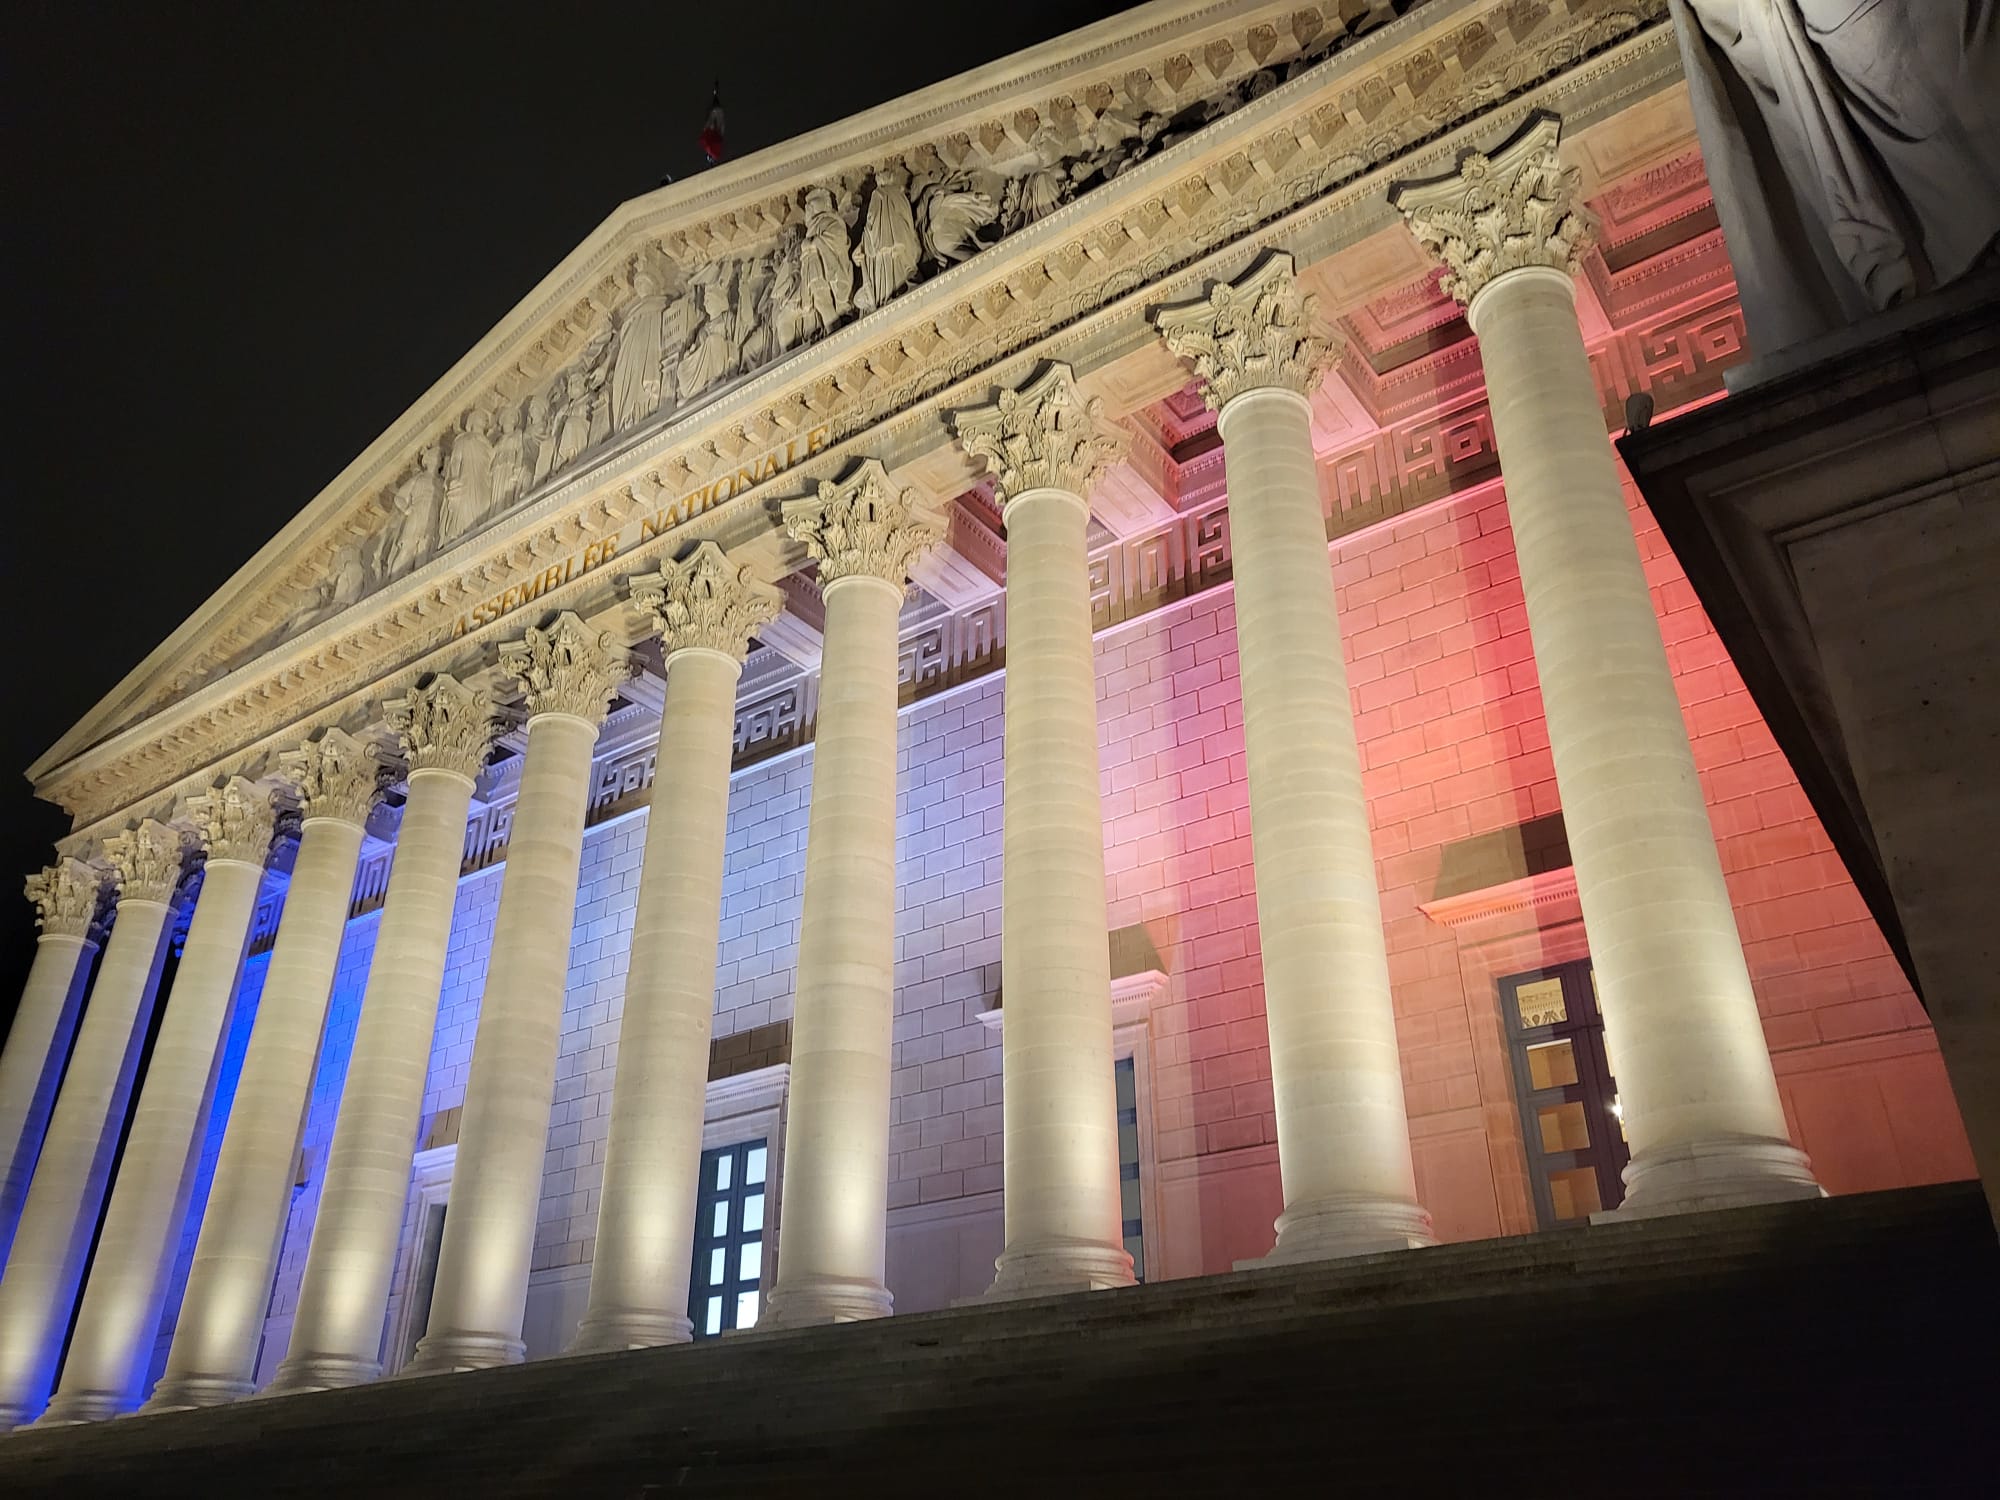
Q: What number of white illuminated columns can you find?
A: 11